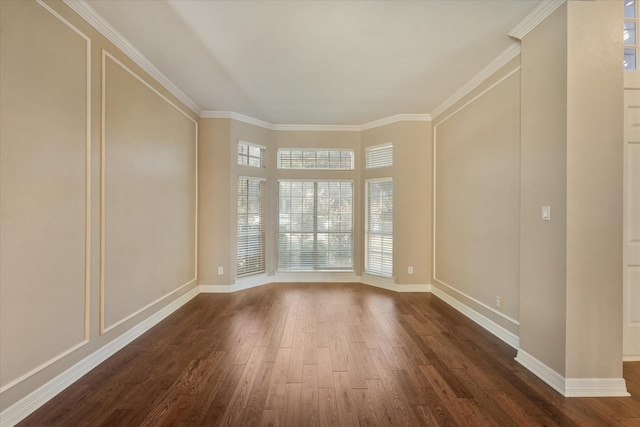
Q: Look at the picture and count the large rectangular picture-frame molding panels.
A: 3